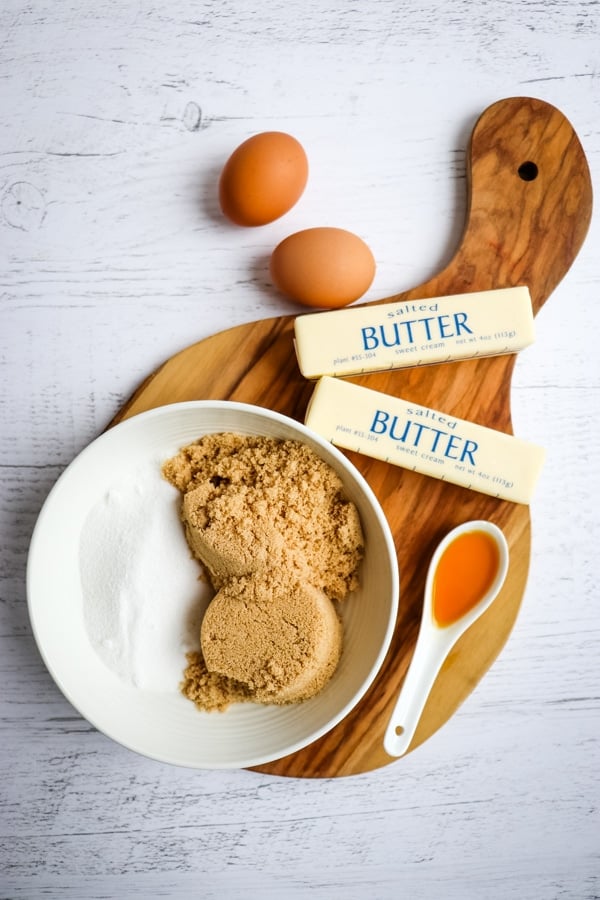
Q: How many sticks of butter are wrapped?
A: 2